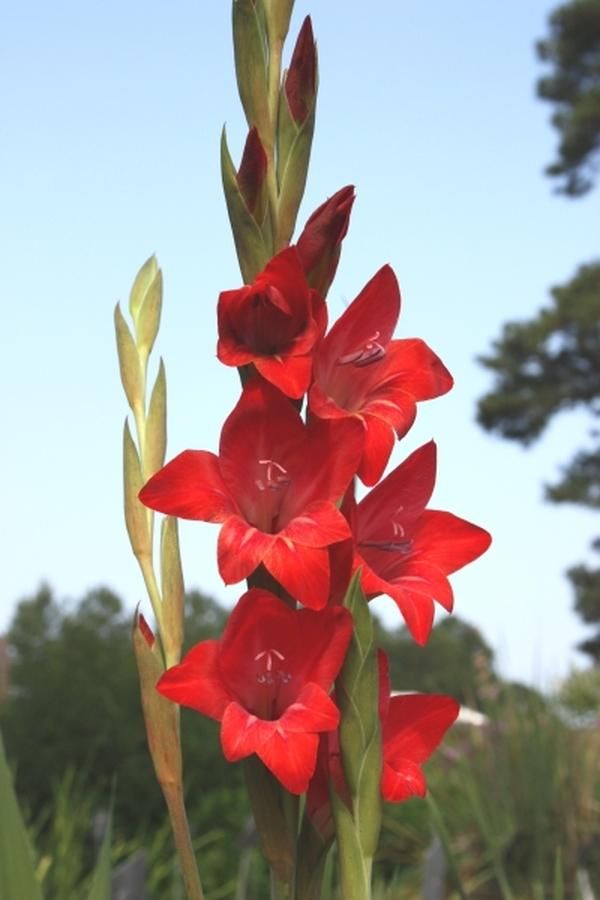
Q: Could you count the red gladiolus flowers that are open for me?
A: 6